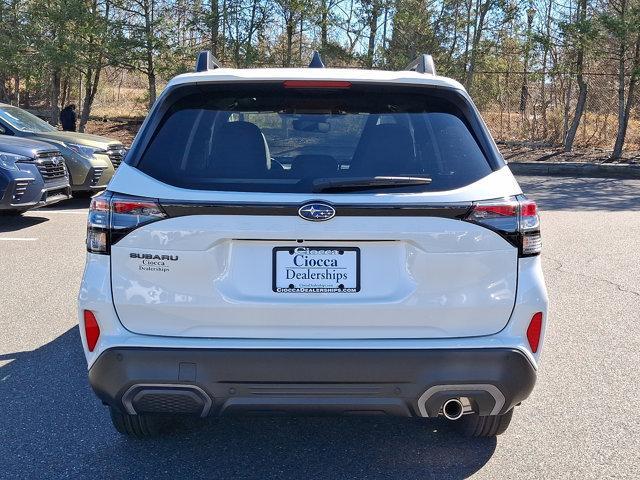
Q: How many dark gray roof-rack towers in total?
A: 2